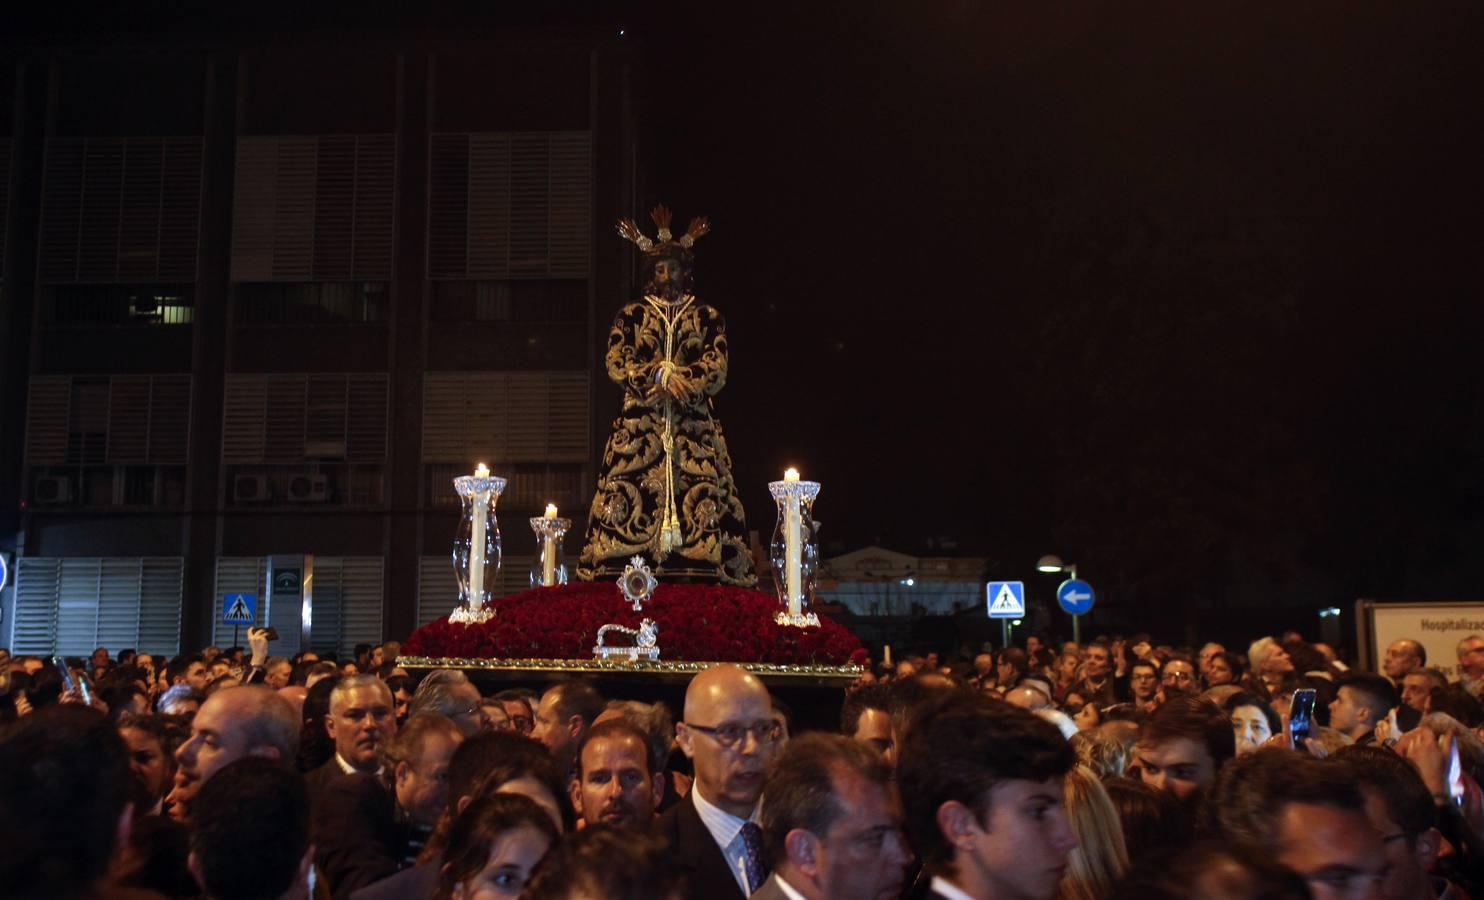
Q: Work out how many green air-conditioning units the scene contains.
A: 0